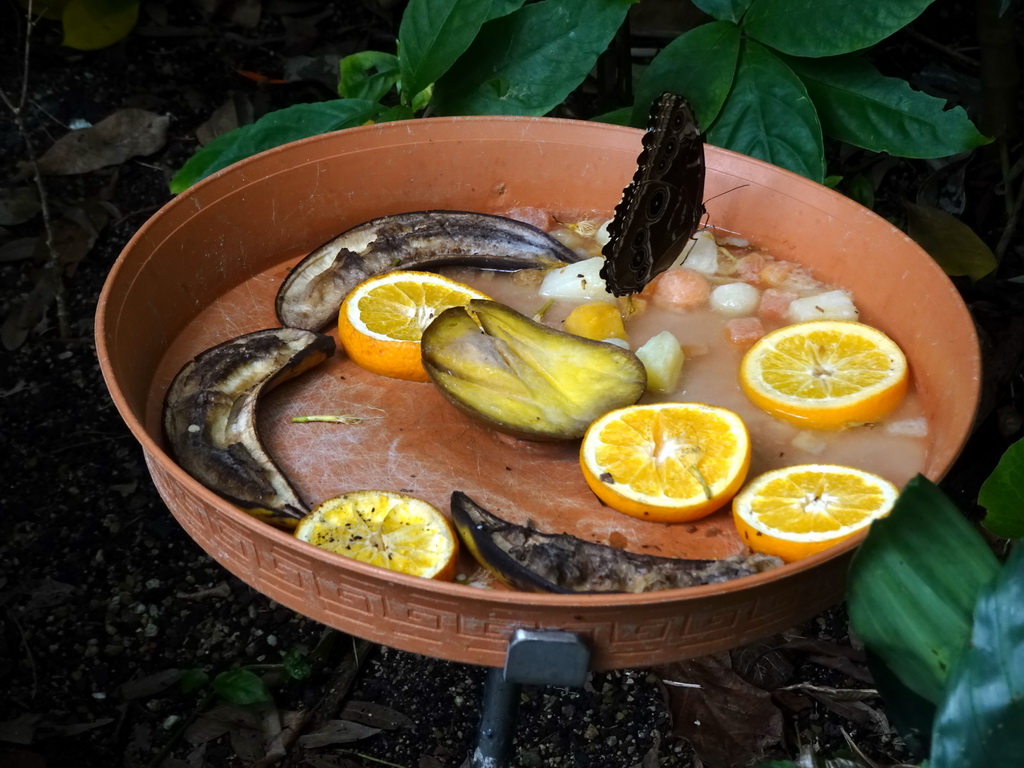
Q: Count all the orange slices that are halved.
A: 5